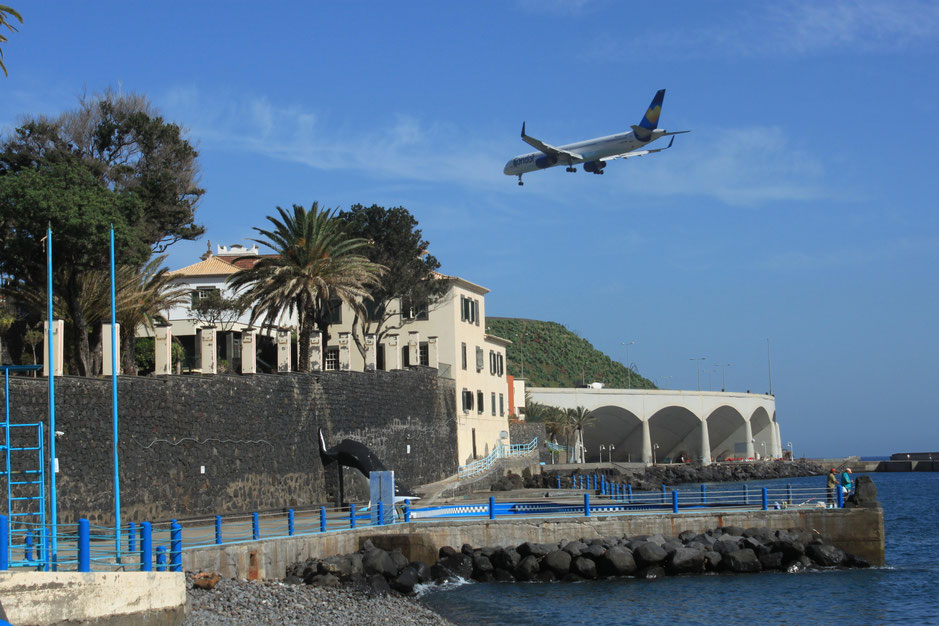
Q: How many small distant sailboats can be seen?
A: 0